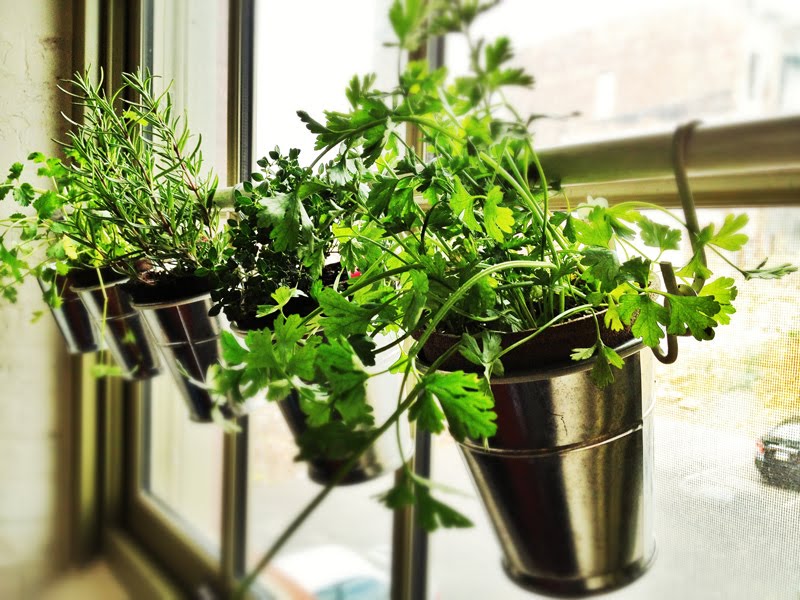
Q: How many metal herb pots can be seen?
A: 5